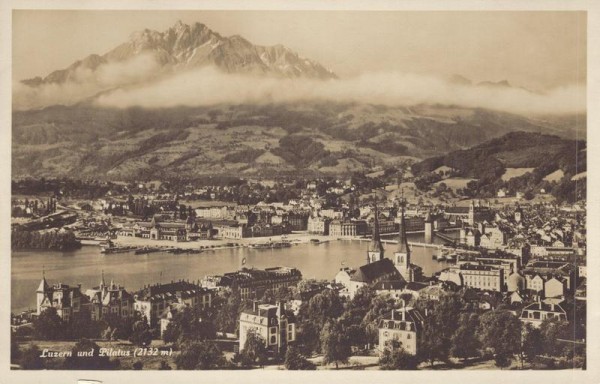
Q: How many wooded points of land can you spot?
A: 1